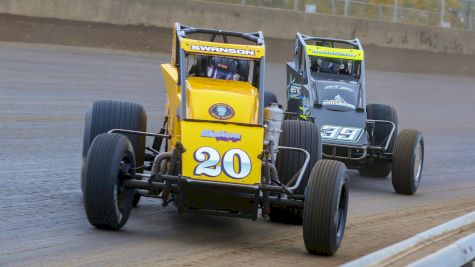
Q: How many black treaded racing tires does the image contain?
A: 6